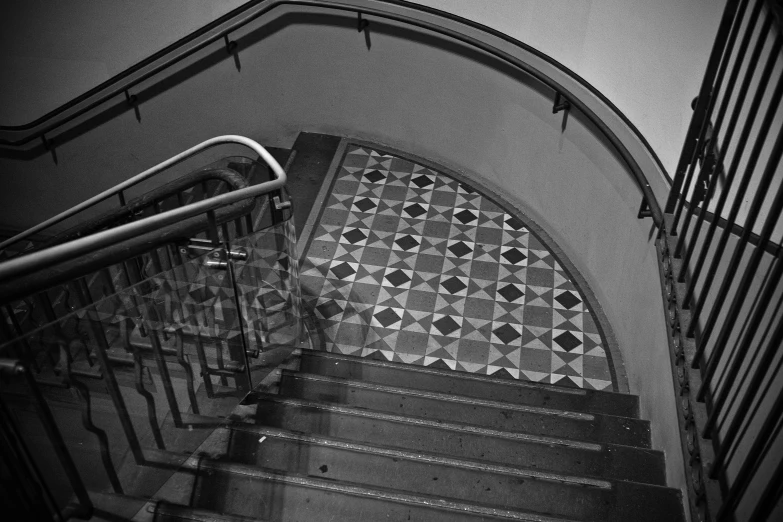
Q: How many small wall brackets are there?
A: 6